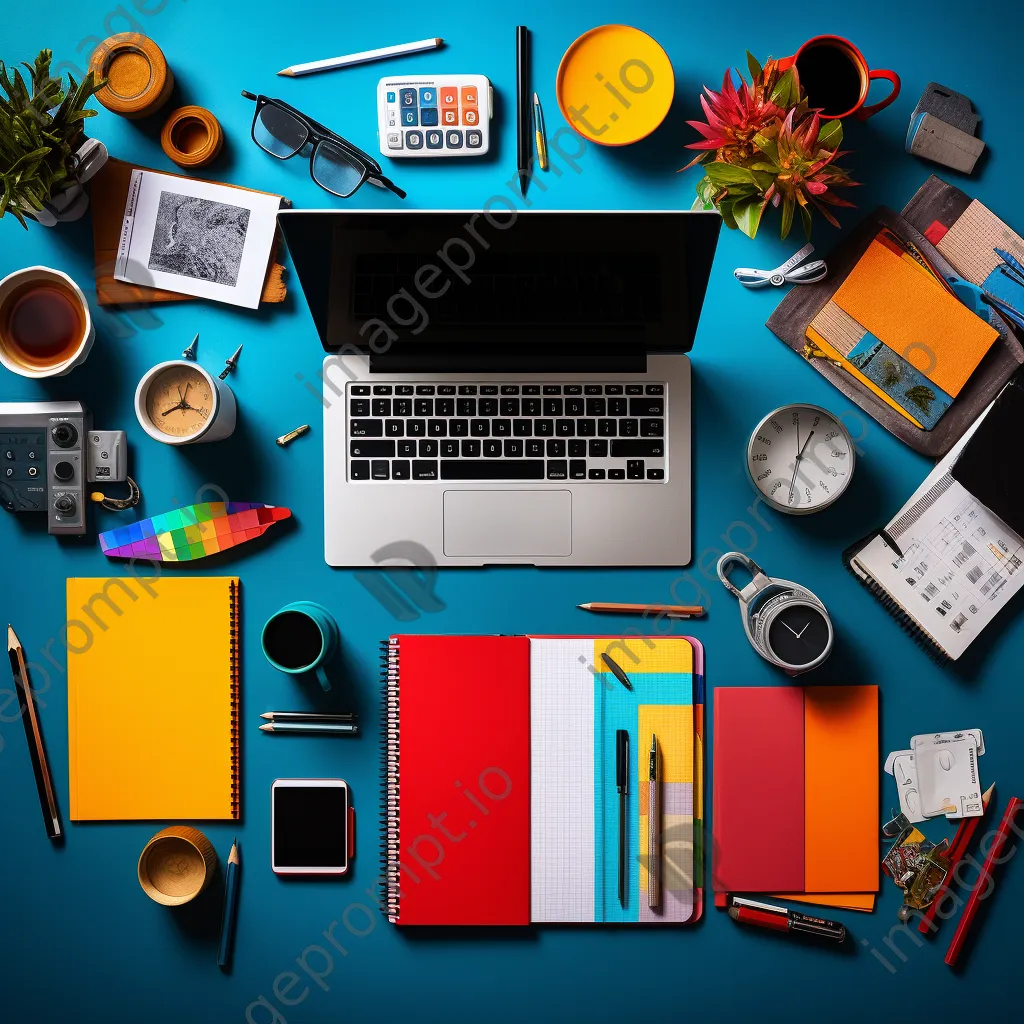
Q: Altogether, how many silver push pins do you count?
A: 2